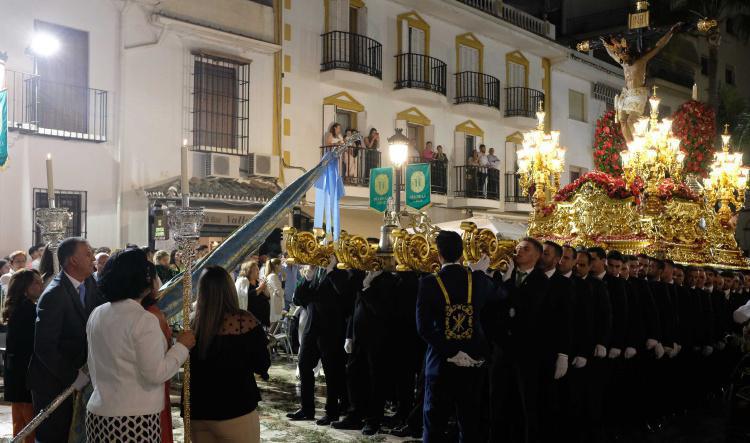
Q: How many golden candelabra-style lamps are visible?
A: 3